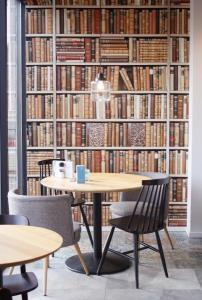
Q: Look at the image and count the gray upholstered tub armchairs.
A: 2